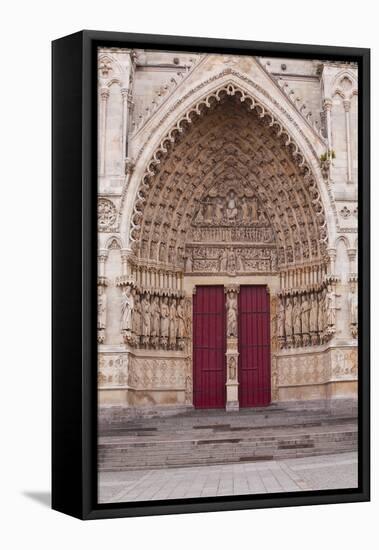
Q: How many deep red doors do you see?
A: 2